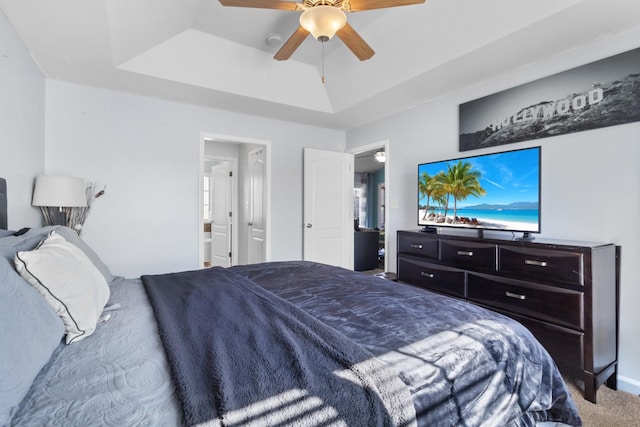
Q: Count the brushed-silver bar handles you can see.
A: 5